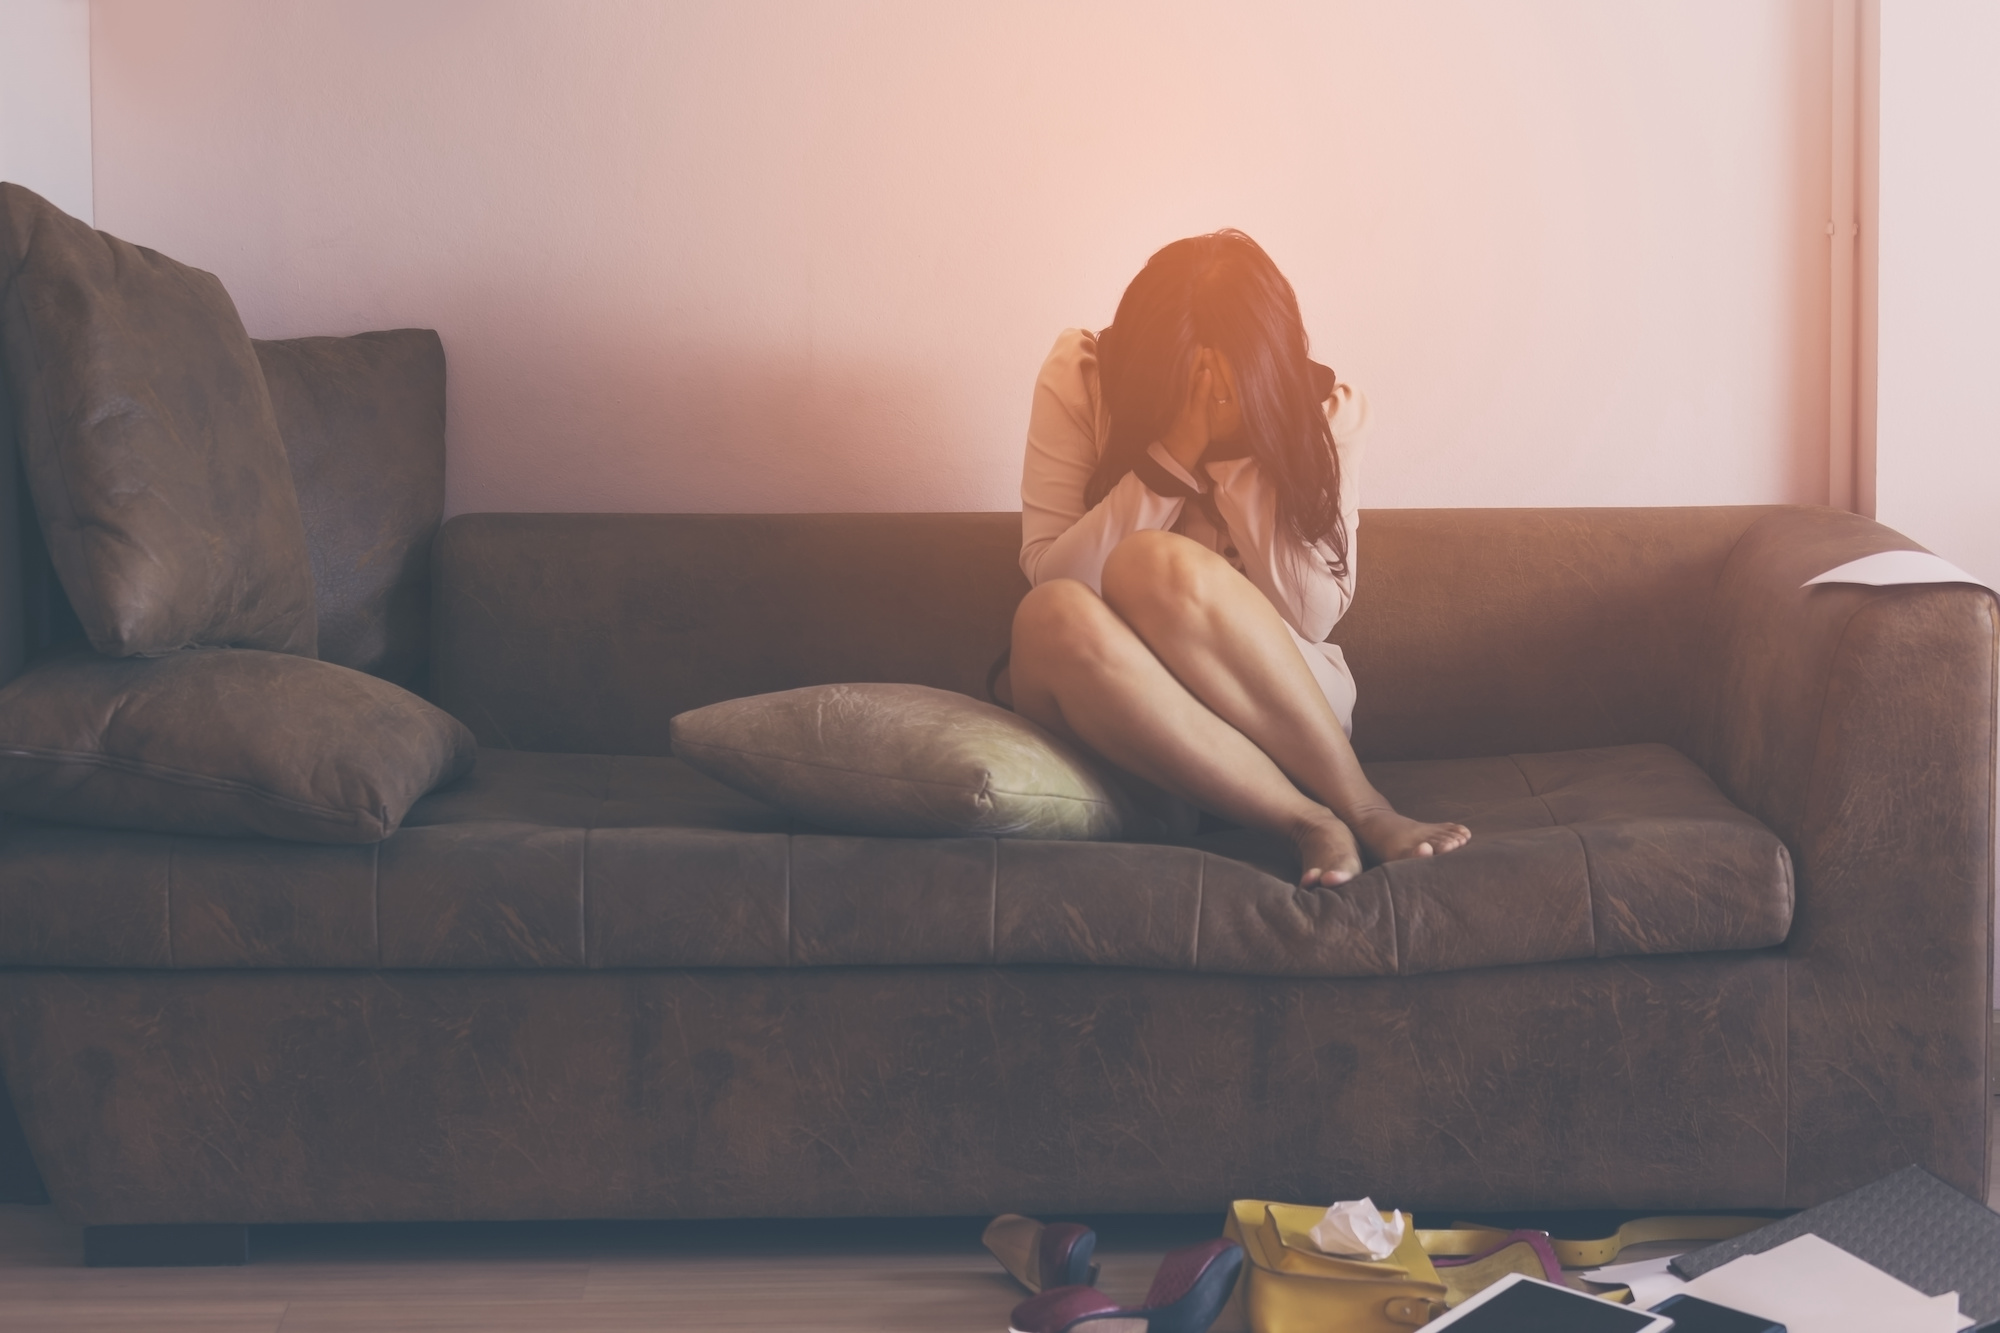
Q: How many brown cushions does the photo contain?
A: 4